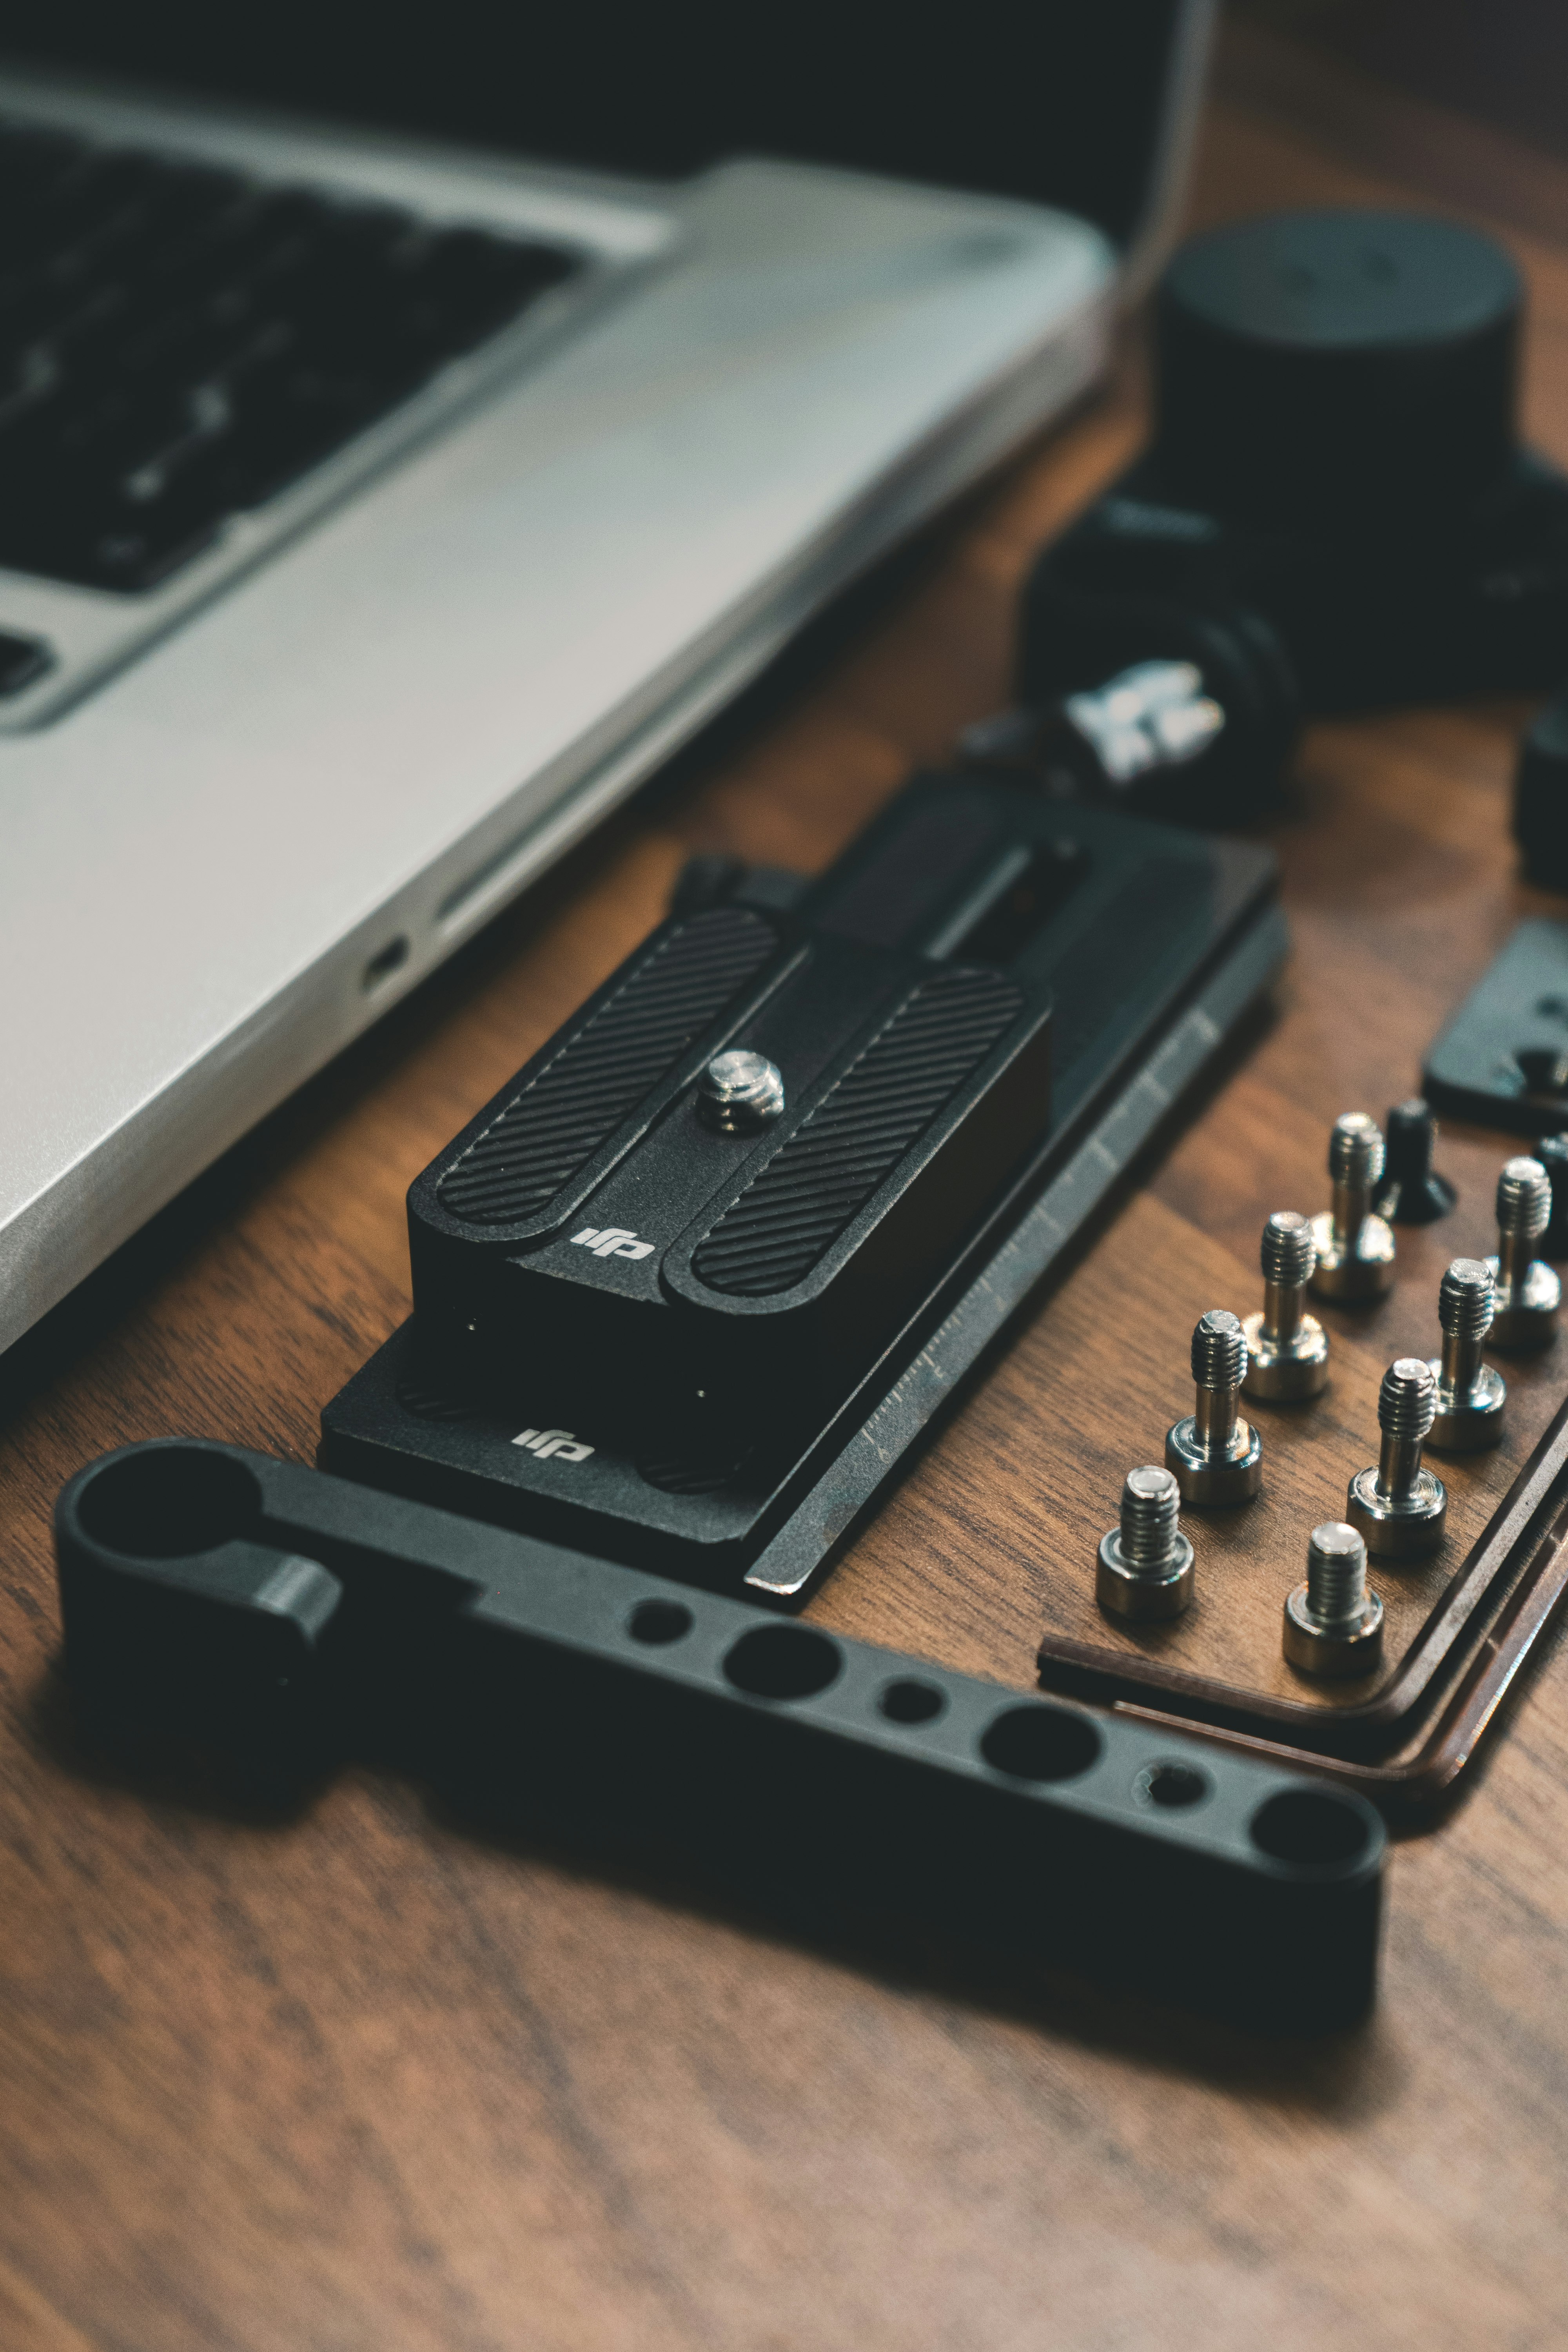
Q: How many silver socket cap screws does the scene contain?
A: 8